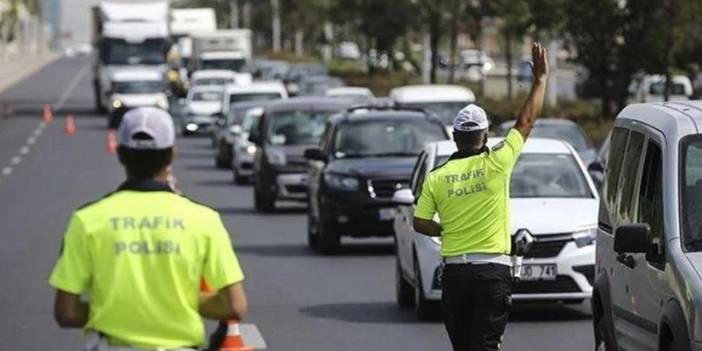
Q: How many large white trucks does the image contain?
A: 3